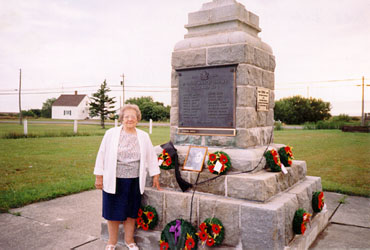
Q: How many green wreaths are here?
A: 9